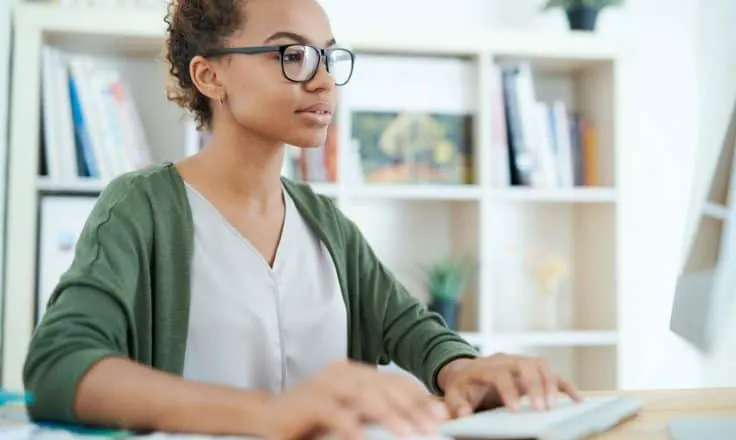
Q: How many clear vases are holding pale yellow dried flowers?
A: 1